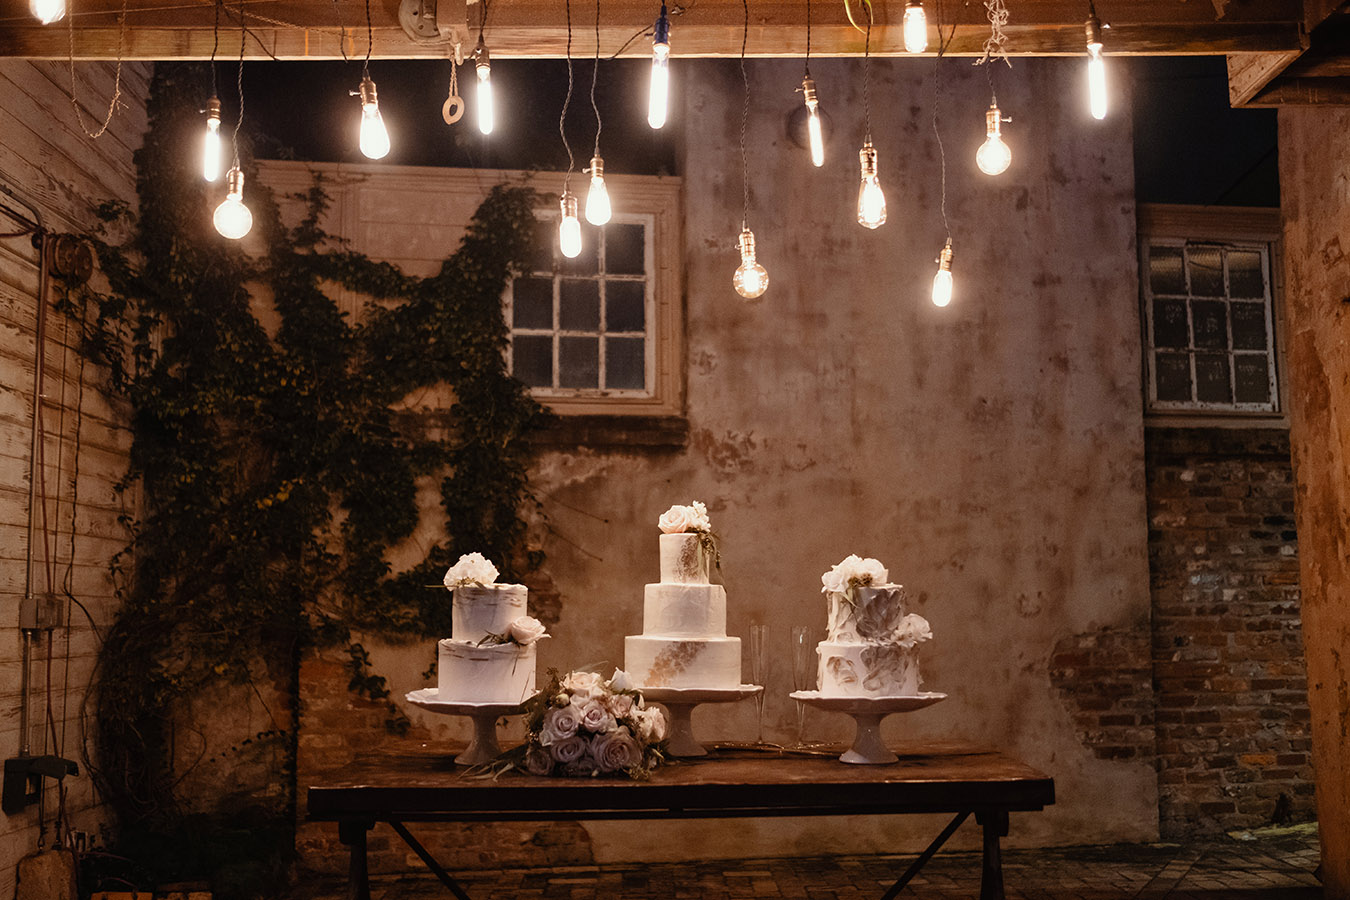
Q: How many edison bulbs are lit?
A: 15